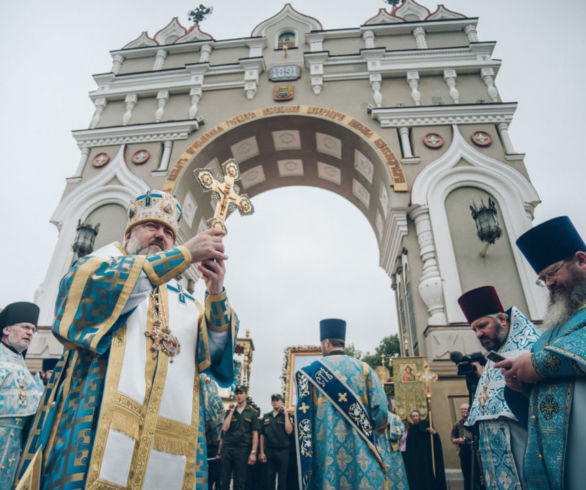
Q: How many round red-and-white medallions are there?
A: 4